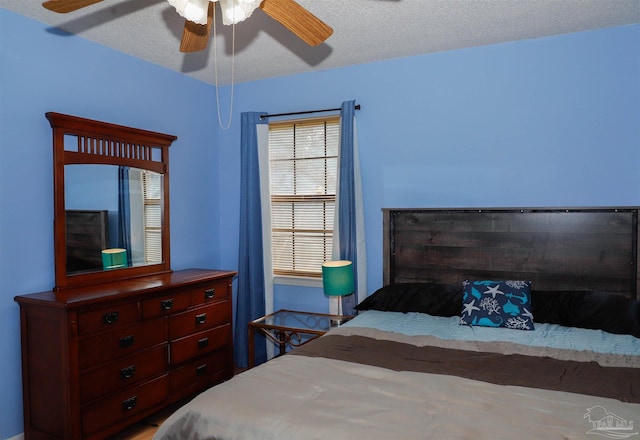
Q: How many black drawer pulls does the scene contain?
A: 9